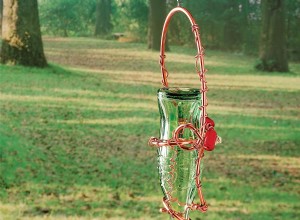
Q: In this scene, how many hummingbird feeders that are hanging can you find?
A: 1